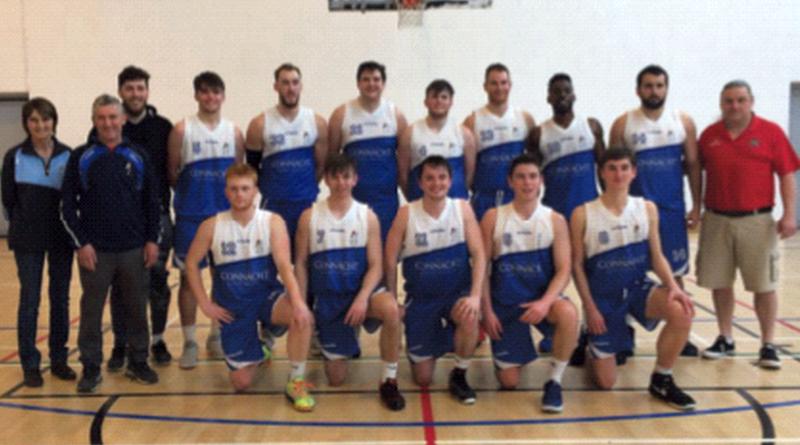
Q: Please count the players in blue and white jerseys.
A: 12